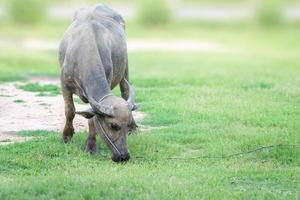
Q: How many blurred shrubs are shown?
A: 3